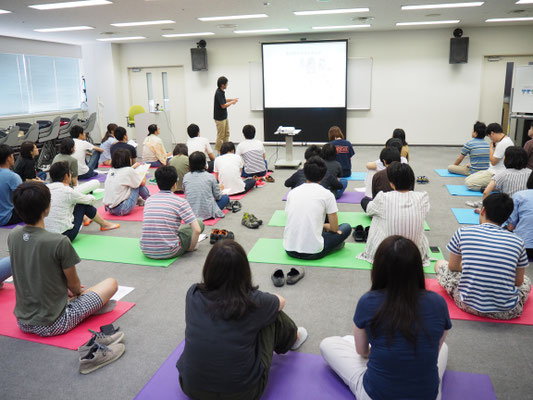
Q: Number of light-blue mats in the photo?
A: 4